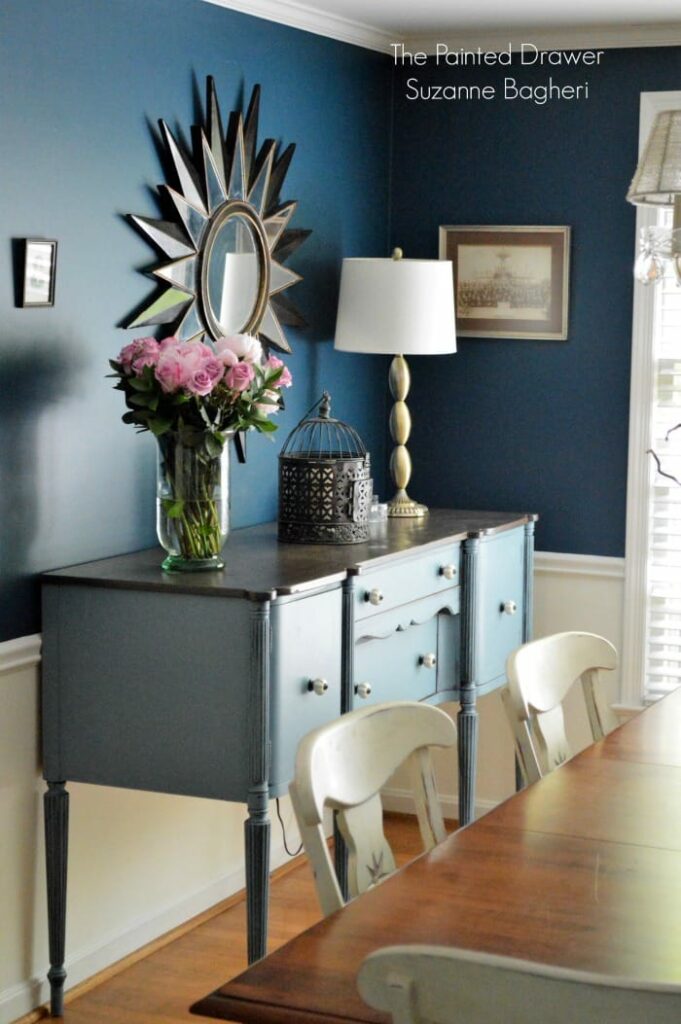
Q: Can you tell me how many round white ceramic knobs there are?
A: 6